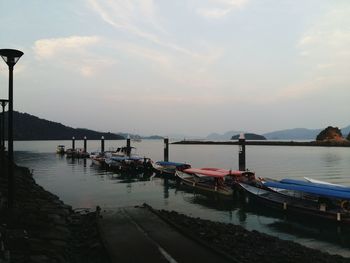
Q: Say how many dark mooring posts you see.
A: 6